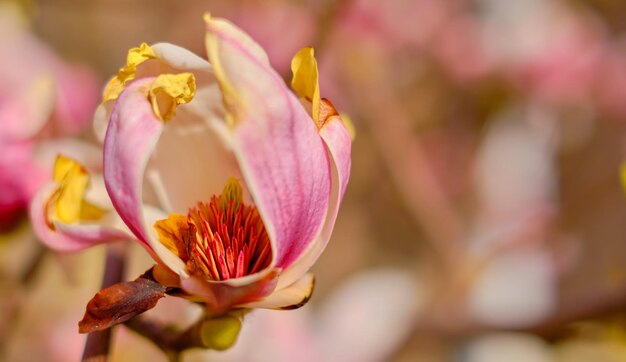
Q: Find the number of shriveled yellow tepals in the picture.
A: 4